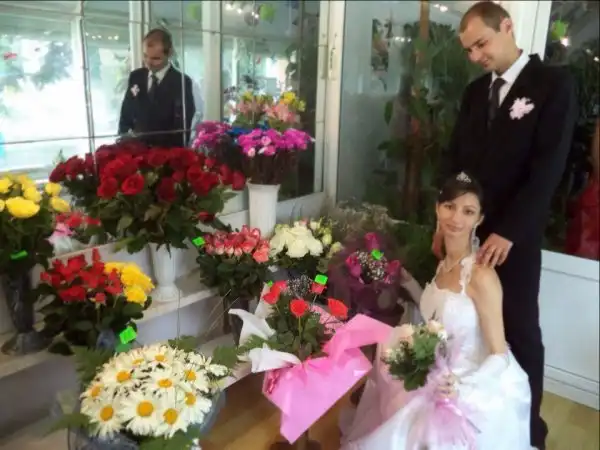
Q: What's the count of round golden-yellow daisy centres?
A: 10